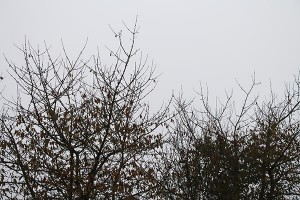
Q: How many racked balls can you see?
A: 0